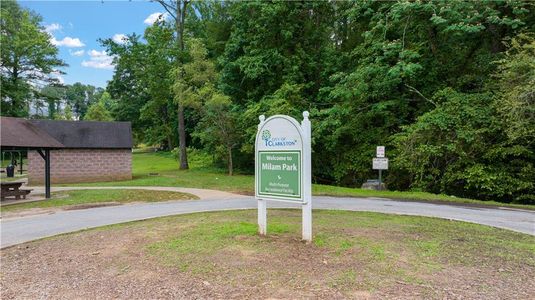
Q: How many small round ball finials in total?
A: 2